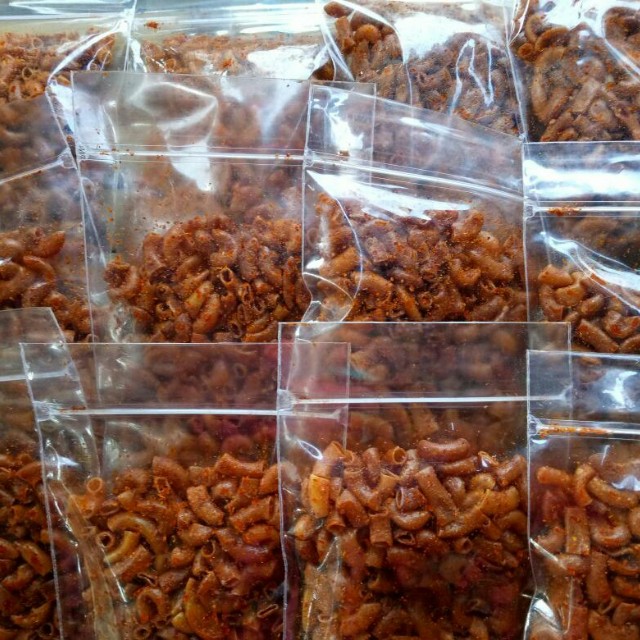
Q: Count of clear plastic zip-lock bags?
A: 12